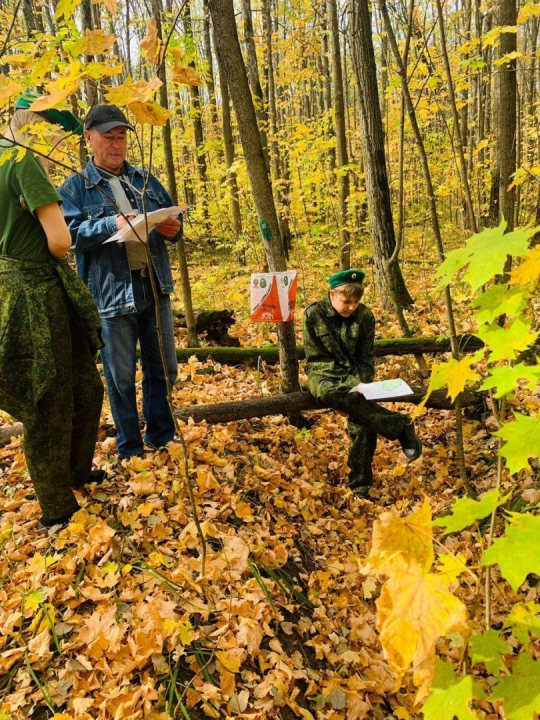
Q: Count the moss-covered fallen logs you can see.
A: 1